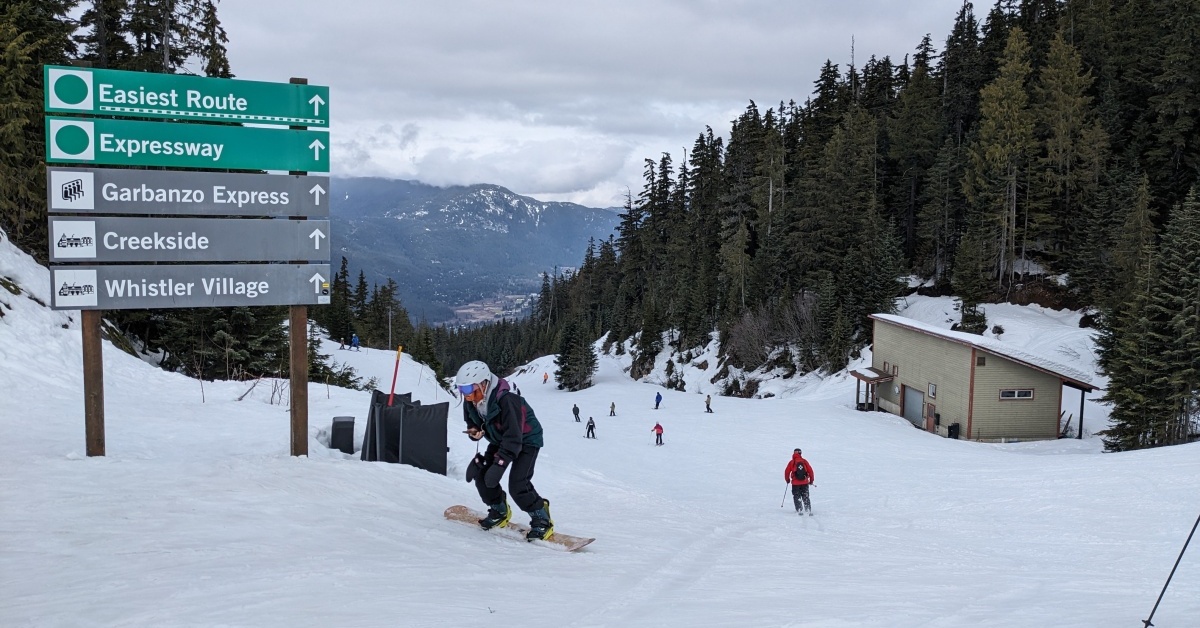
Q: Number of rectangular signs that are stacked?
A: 5